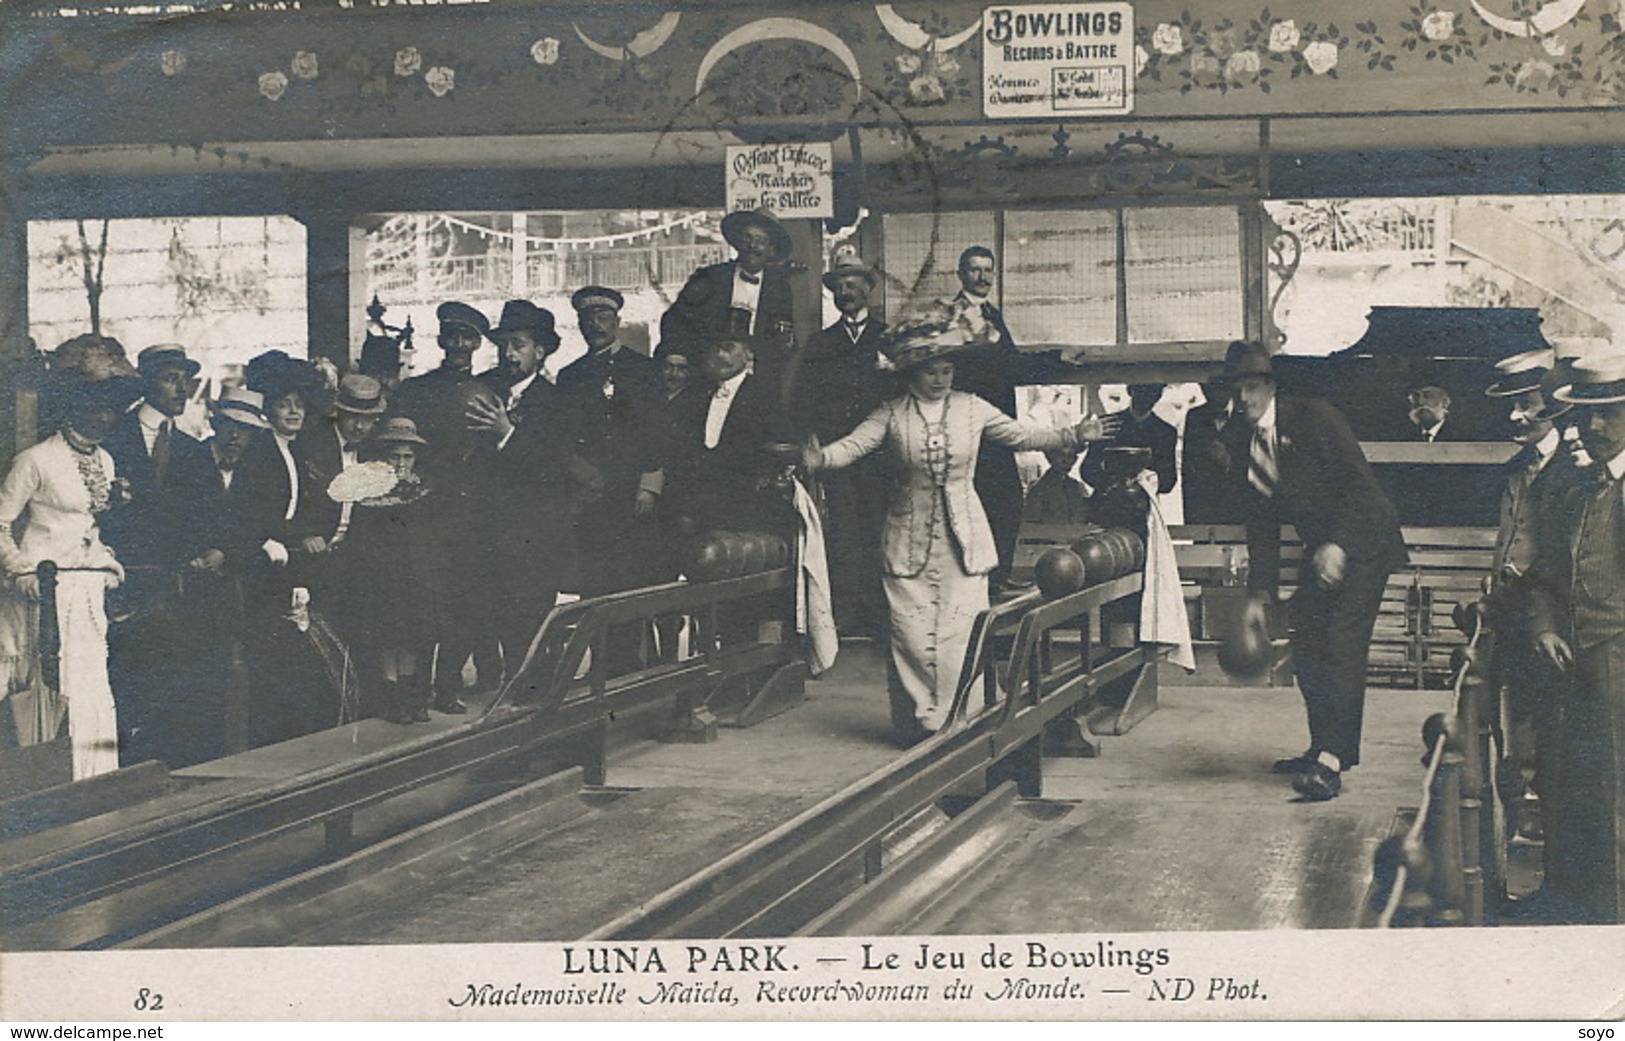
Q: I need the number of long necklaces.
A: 1